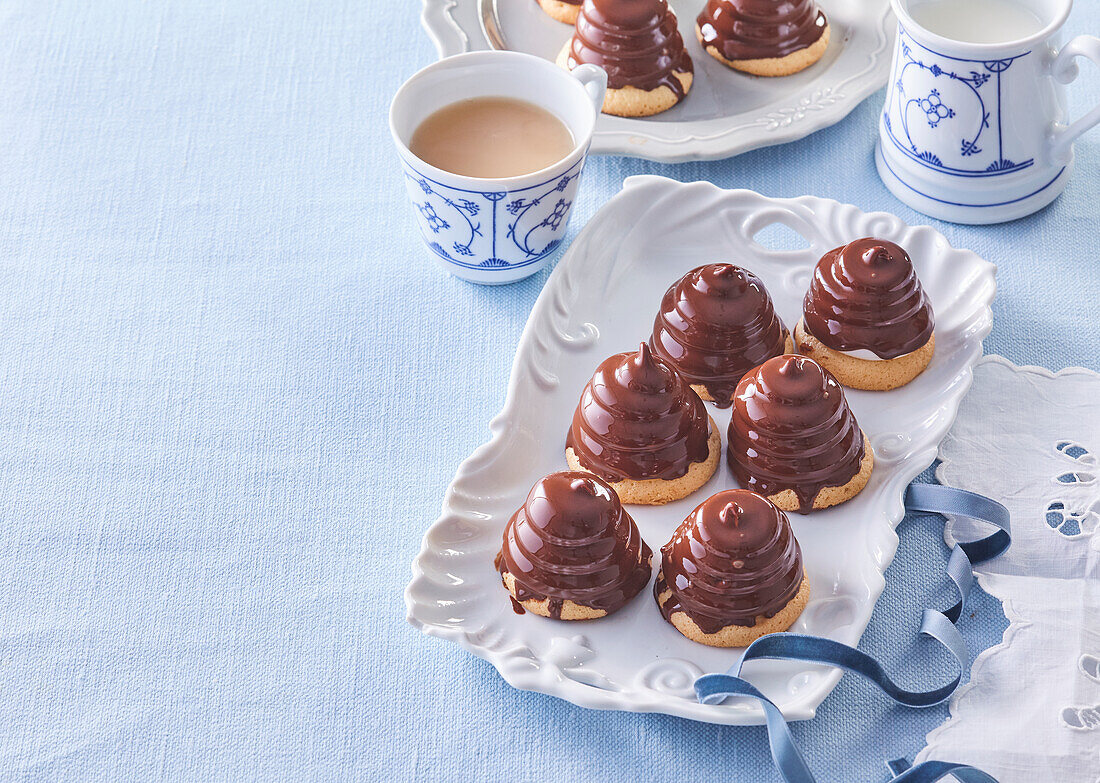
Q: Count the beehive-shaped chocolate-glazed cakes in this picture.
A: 9